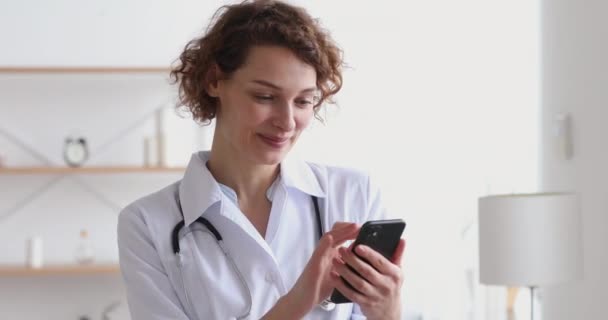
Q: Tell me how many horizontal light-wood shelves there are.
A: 3